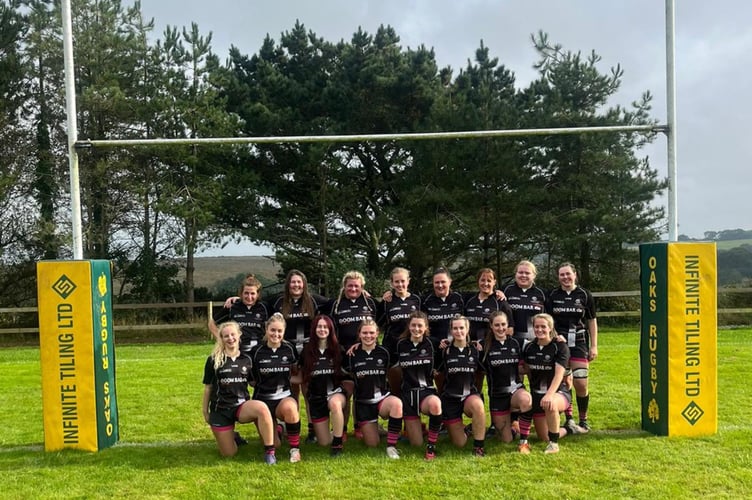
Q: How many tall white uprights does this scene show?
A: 2